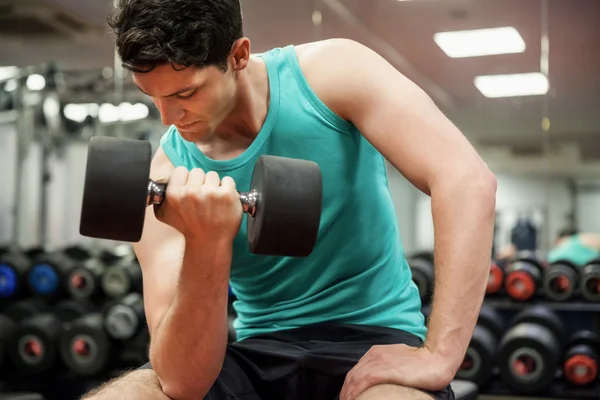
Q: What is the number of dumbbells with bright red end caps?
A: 3